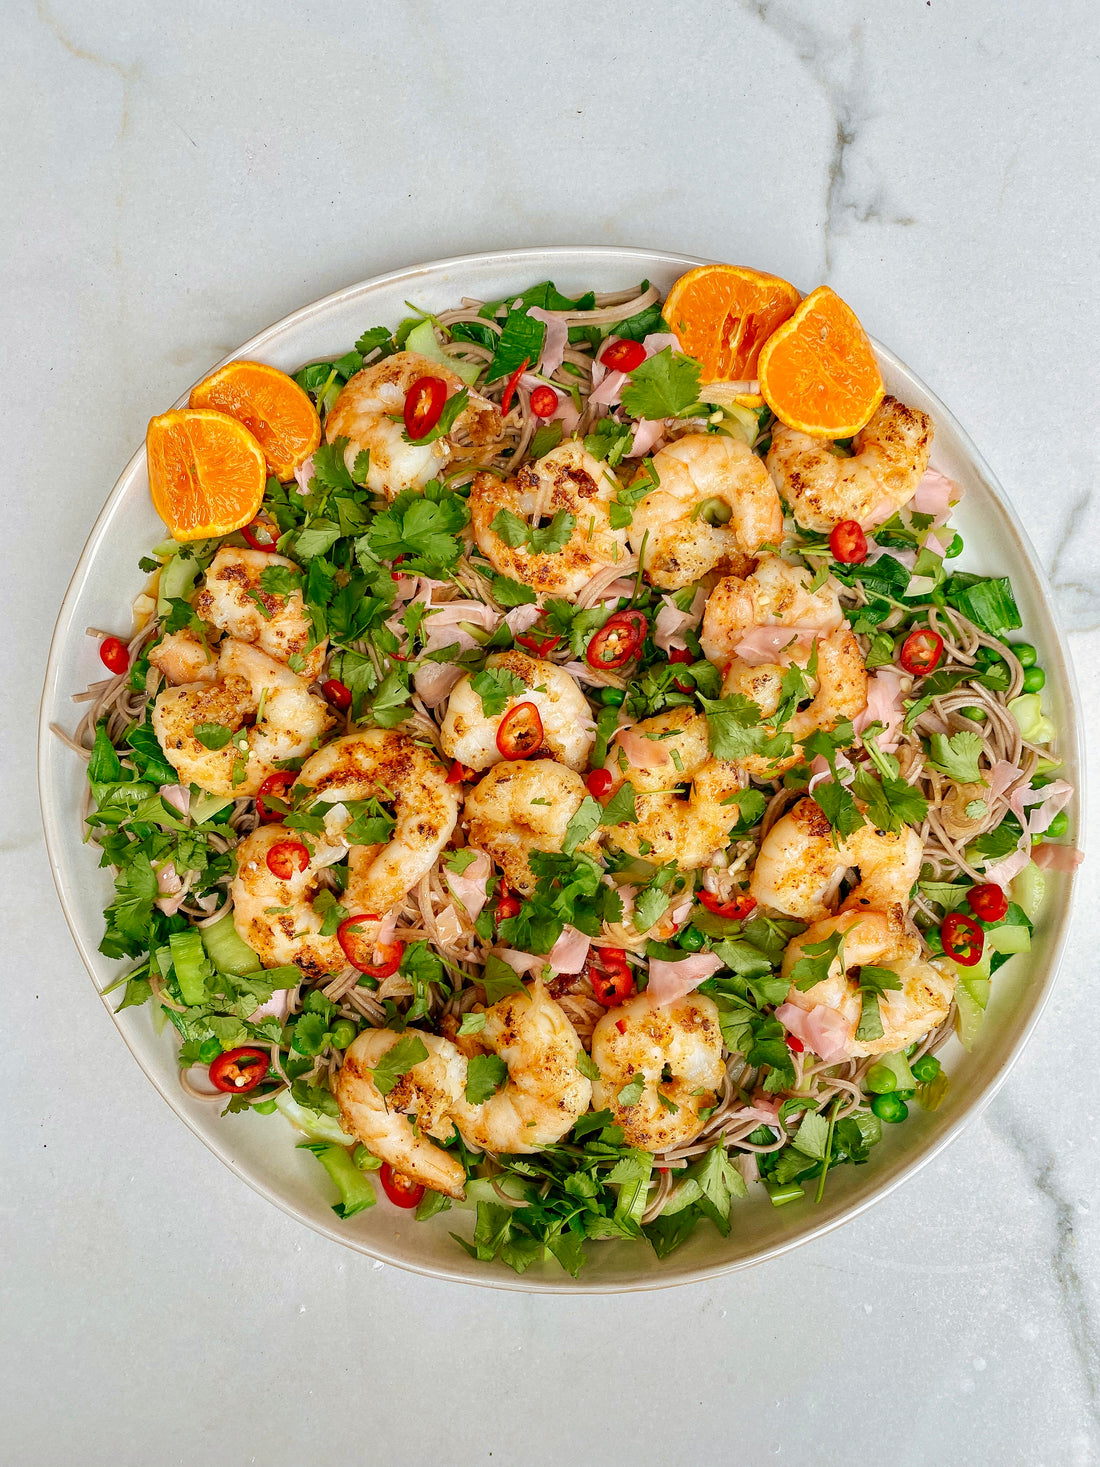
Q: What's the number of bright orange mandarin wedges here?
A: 4